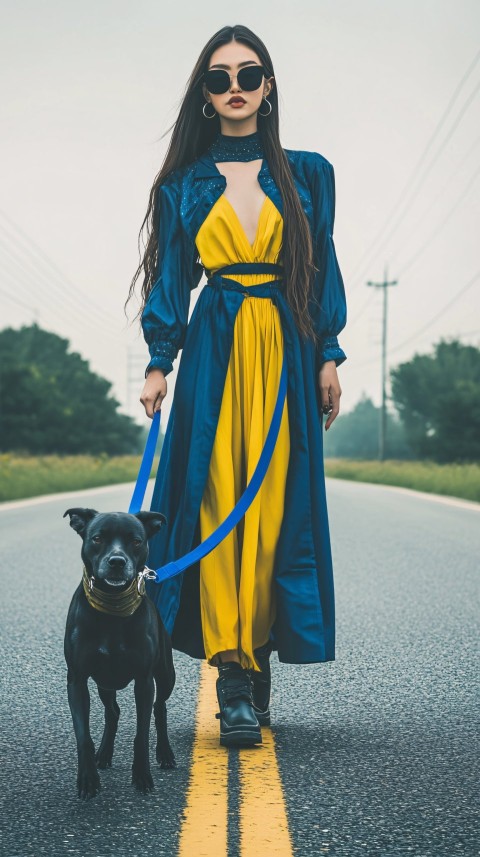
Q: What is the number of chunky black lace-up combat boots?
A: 2